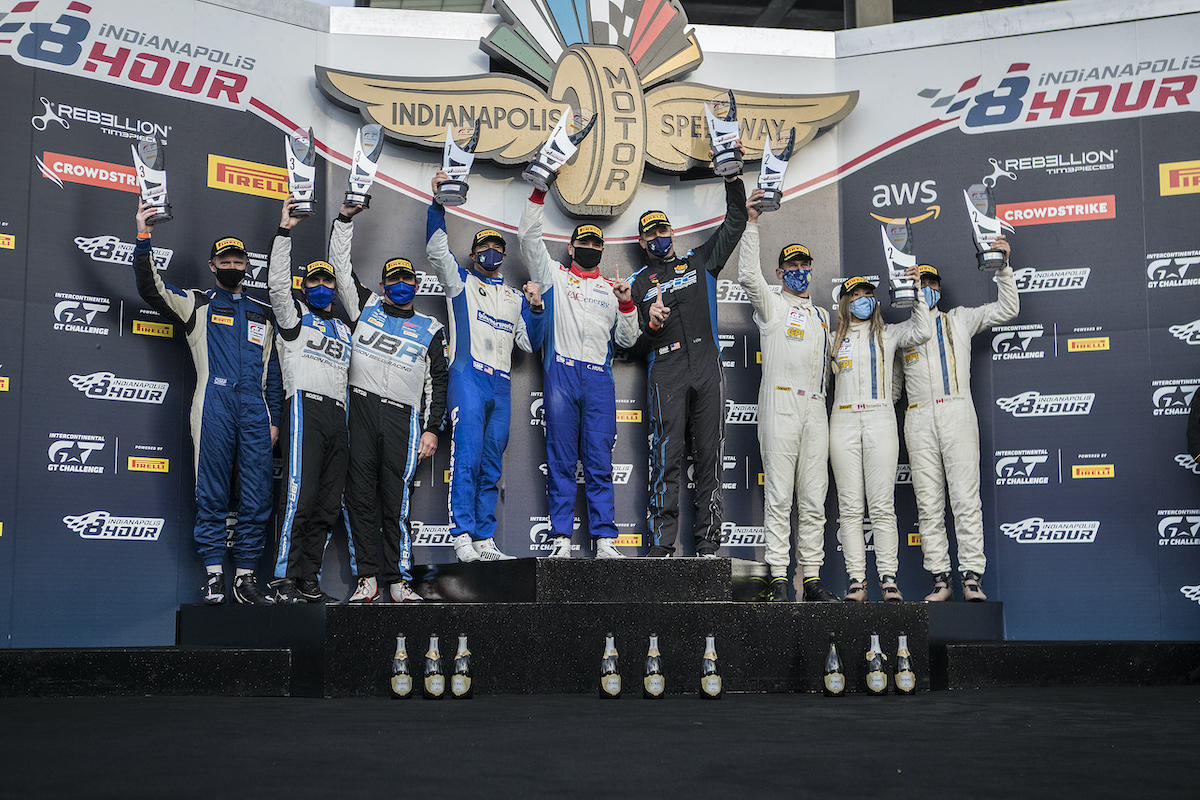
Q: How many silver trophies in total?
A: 9